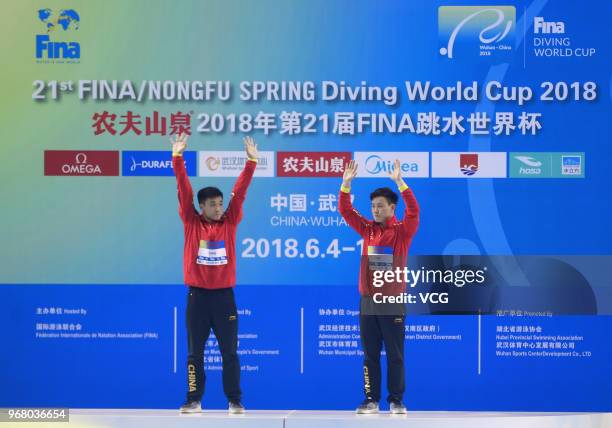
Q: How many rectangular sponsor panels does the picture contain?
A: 7